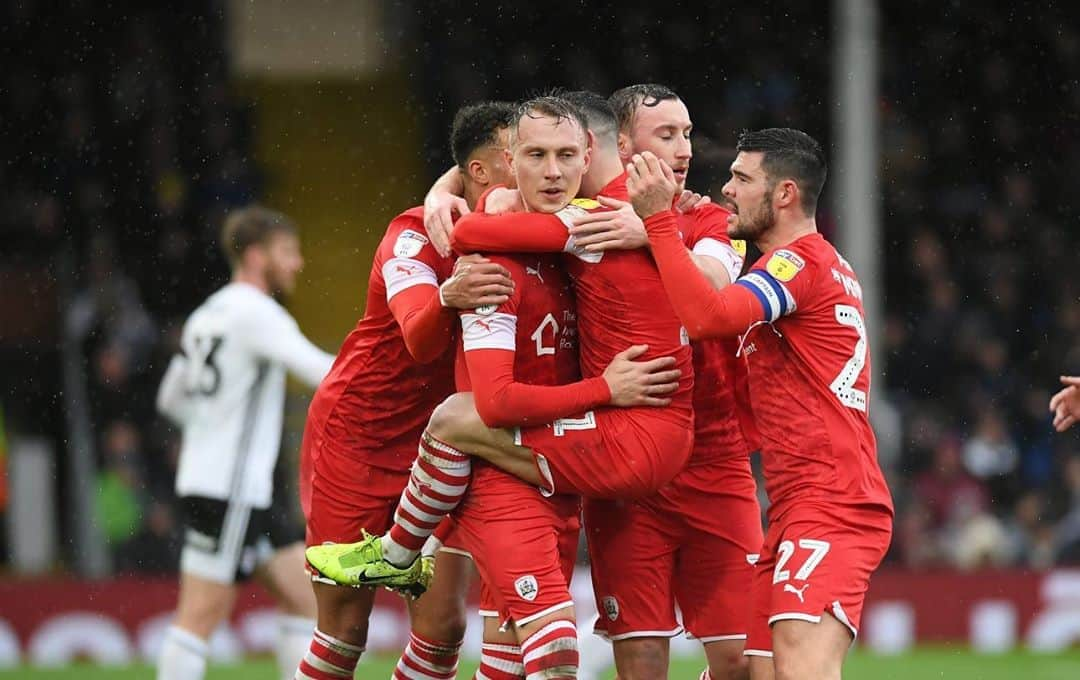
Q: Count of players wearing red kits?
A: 5